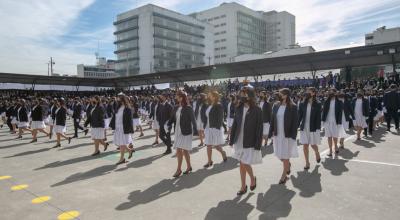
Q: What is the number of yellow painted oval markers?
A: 4